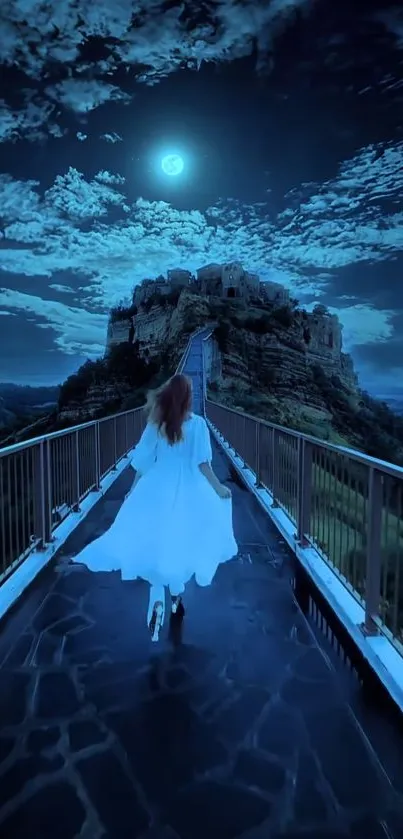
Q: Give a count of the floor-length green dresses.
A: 0